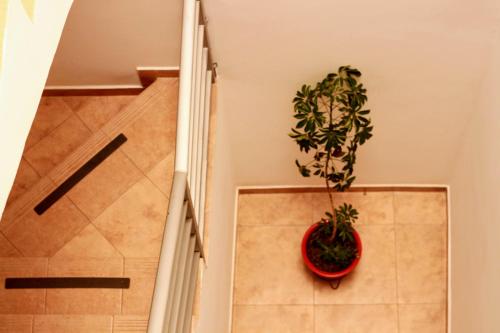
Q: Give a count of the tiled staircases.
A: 1